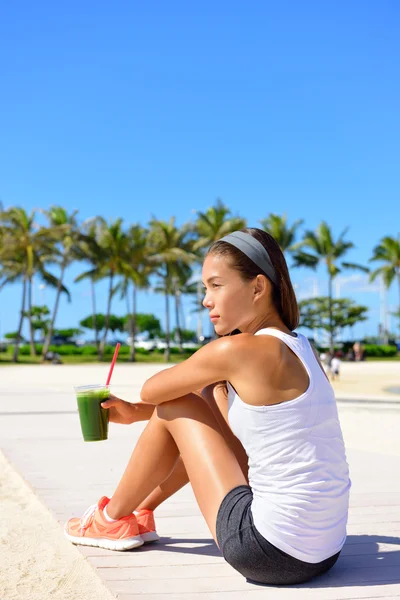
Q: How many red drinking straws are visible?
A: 1